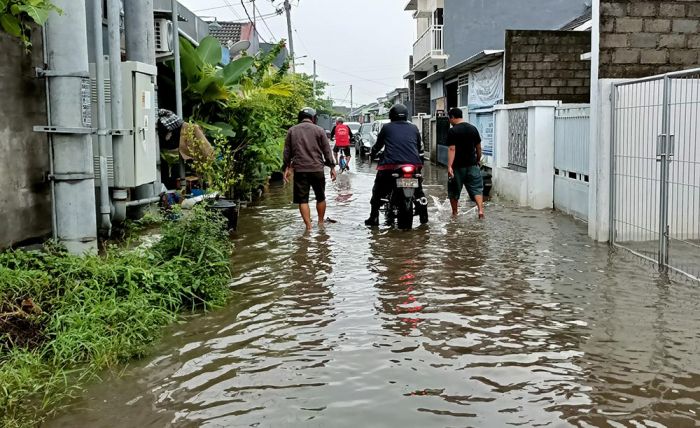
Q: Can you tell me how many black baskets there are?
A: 1